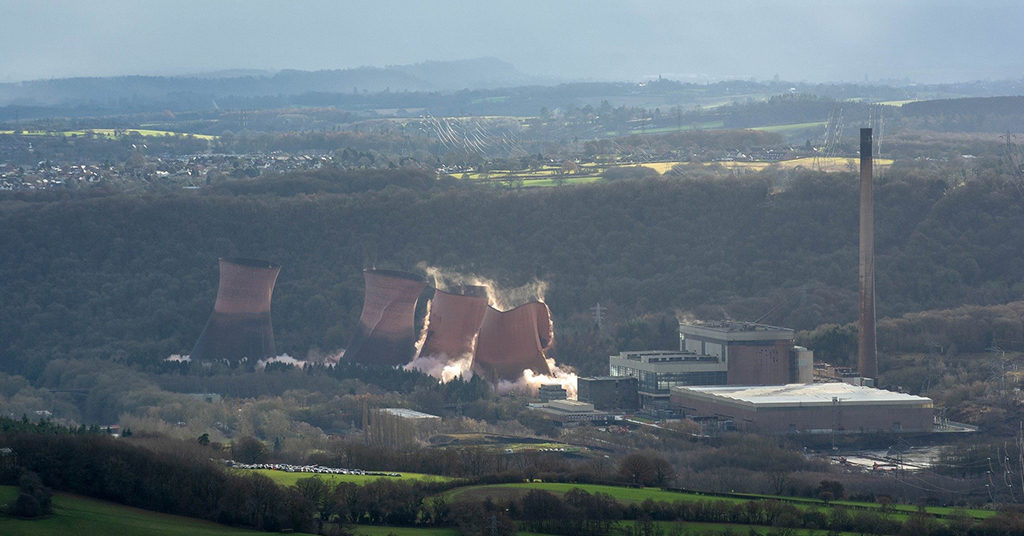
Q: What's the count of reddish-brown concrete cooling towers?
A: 4